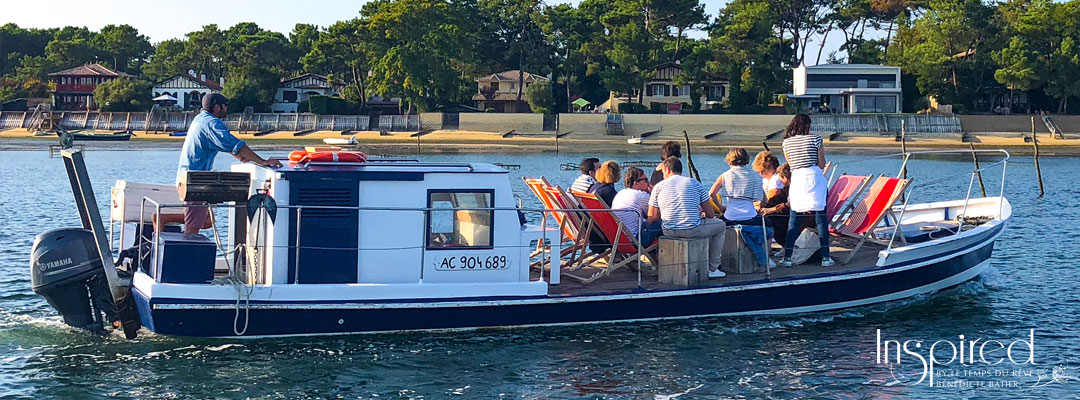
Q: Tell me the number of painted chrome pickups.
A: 0